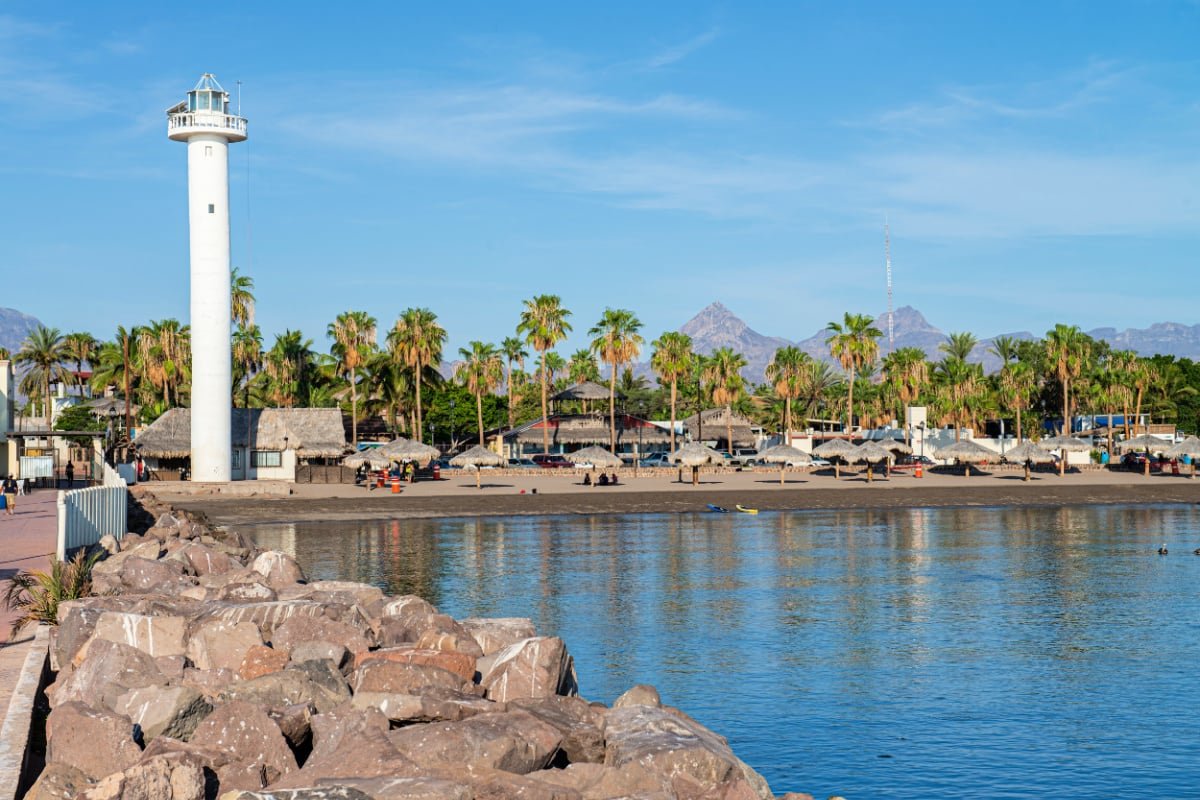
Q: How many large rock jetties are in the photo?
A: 1